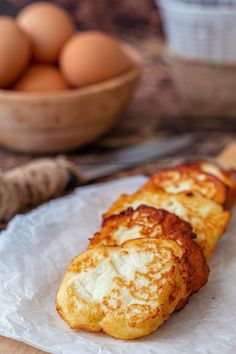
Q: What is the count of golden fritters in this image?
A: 5